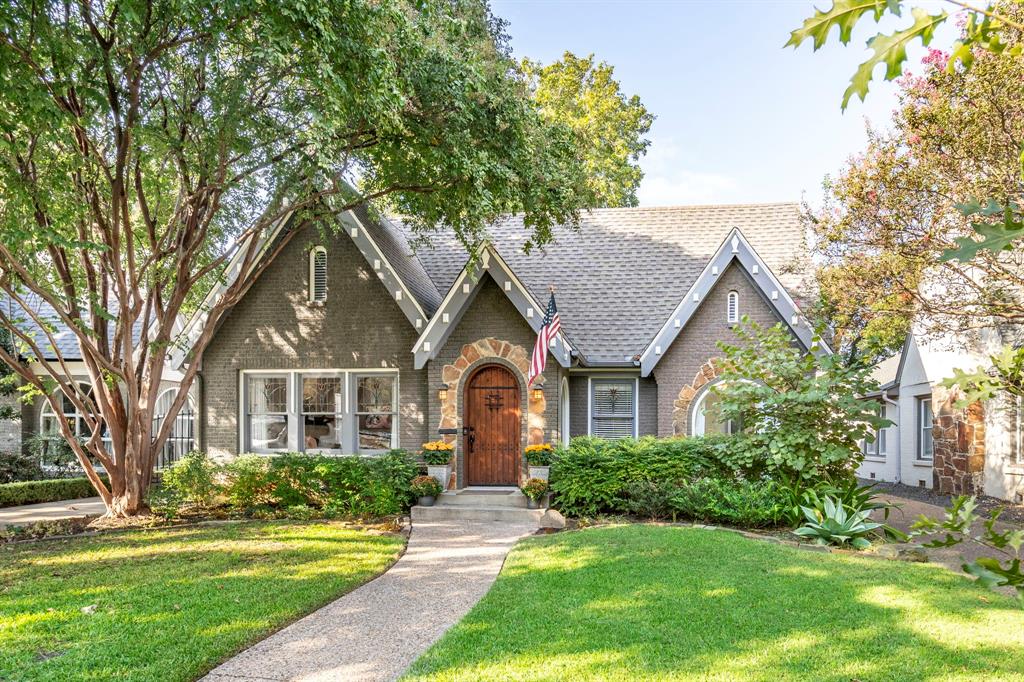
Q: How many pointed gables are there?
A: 3